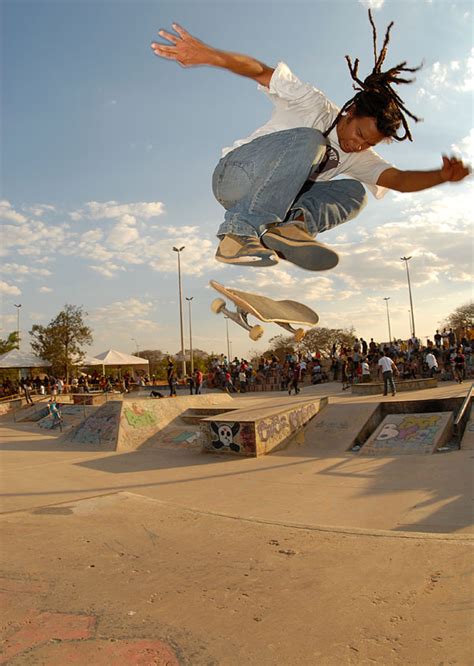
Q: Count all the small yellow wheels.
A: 3